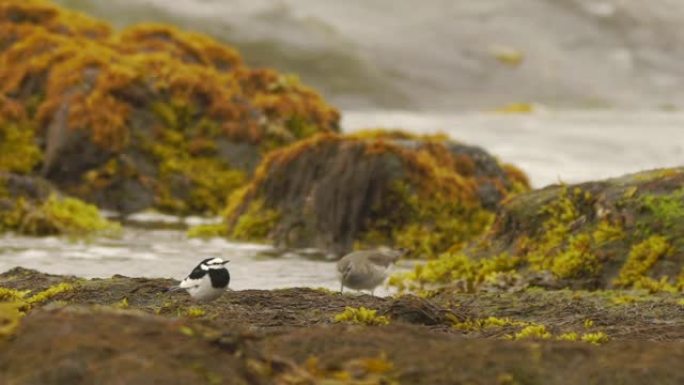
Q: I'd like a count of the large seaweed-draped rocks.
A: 3